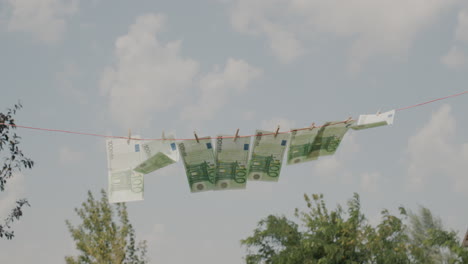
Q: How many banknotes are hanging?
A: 8